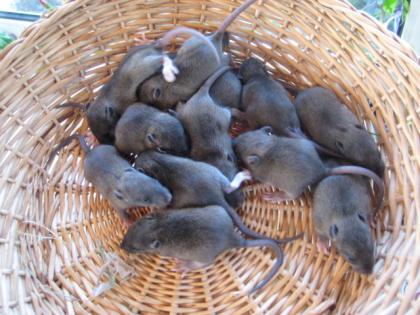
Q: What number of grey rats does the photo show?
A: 12